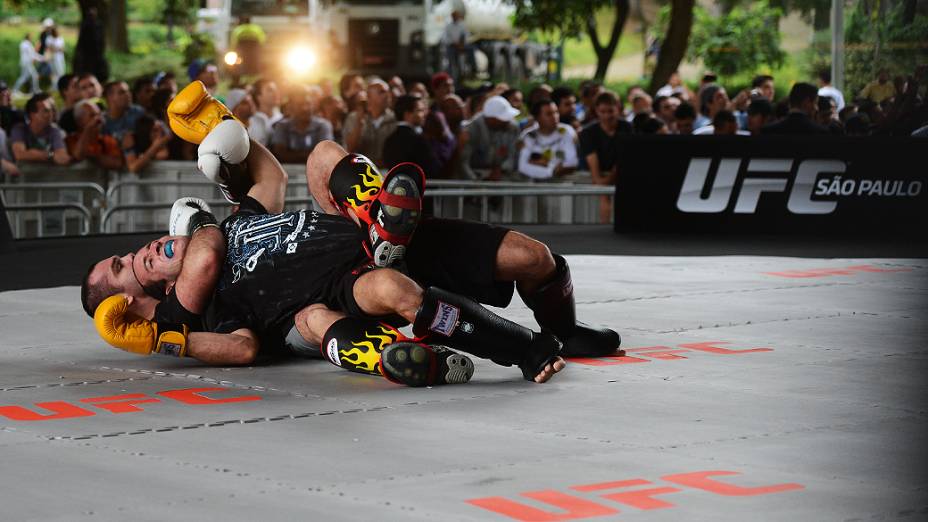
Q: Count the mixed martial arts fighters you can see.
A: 2